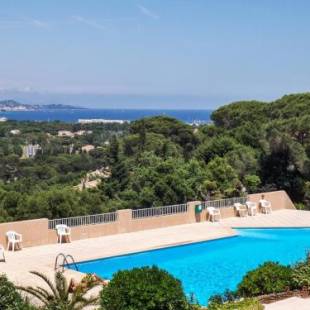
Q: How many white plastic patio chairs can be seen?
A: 7